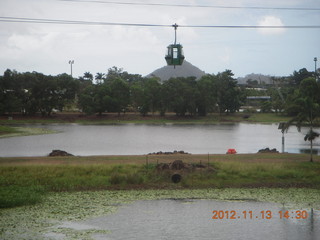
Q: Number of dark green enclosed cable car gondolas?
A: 1